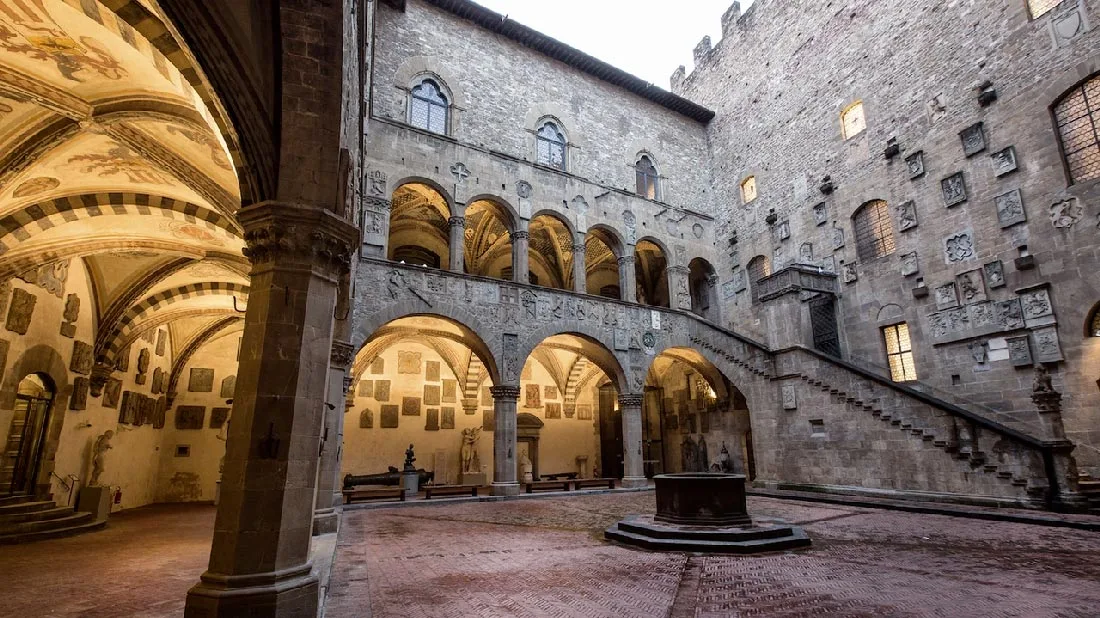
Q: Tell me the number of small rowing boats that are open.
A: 0